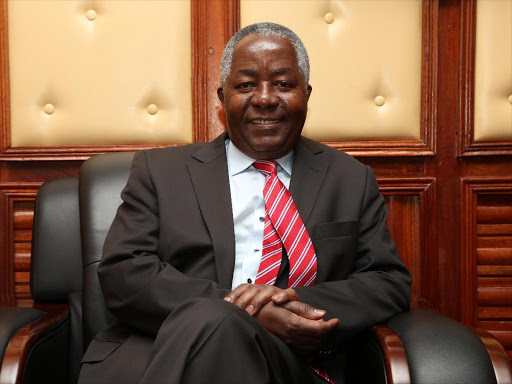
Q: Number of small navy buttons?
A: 3